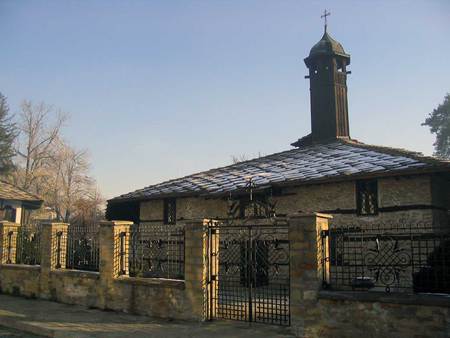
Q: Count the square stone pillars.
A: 5